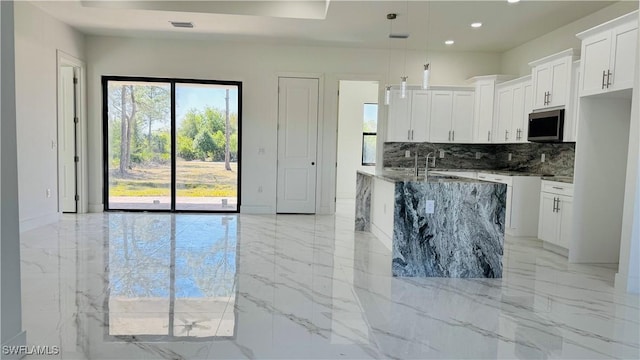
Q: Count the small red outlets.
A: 0